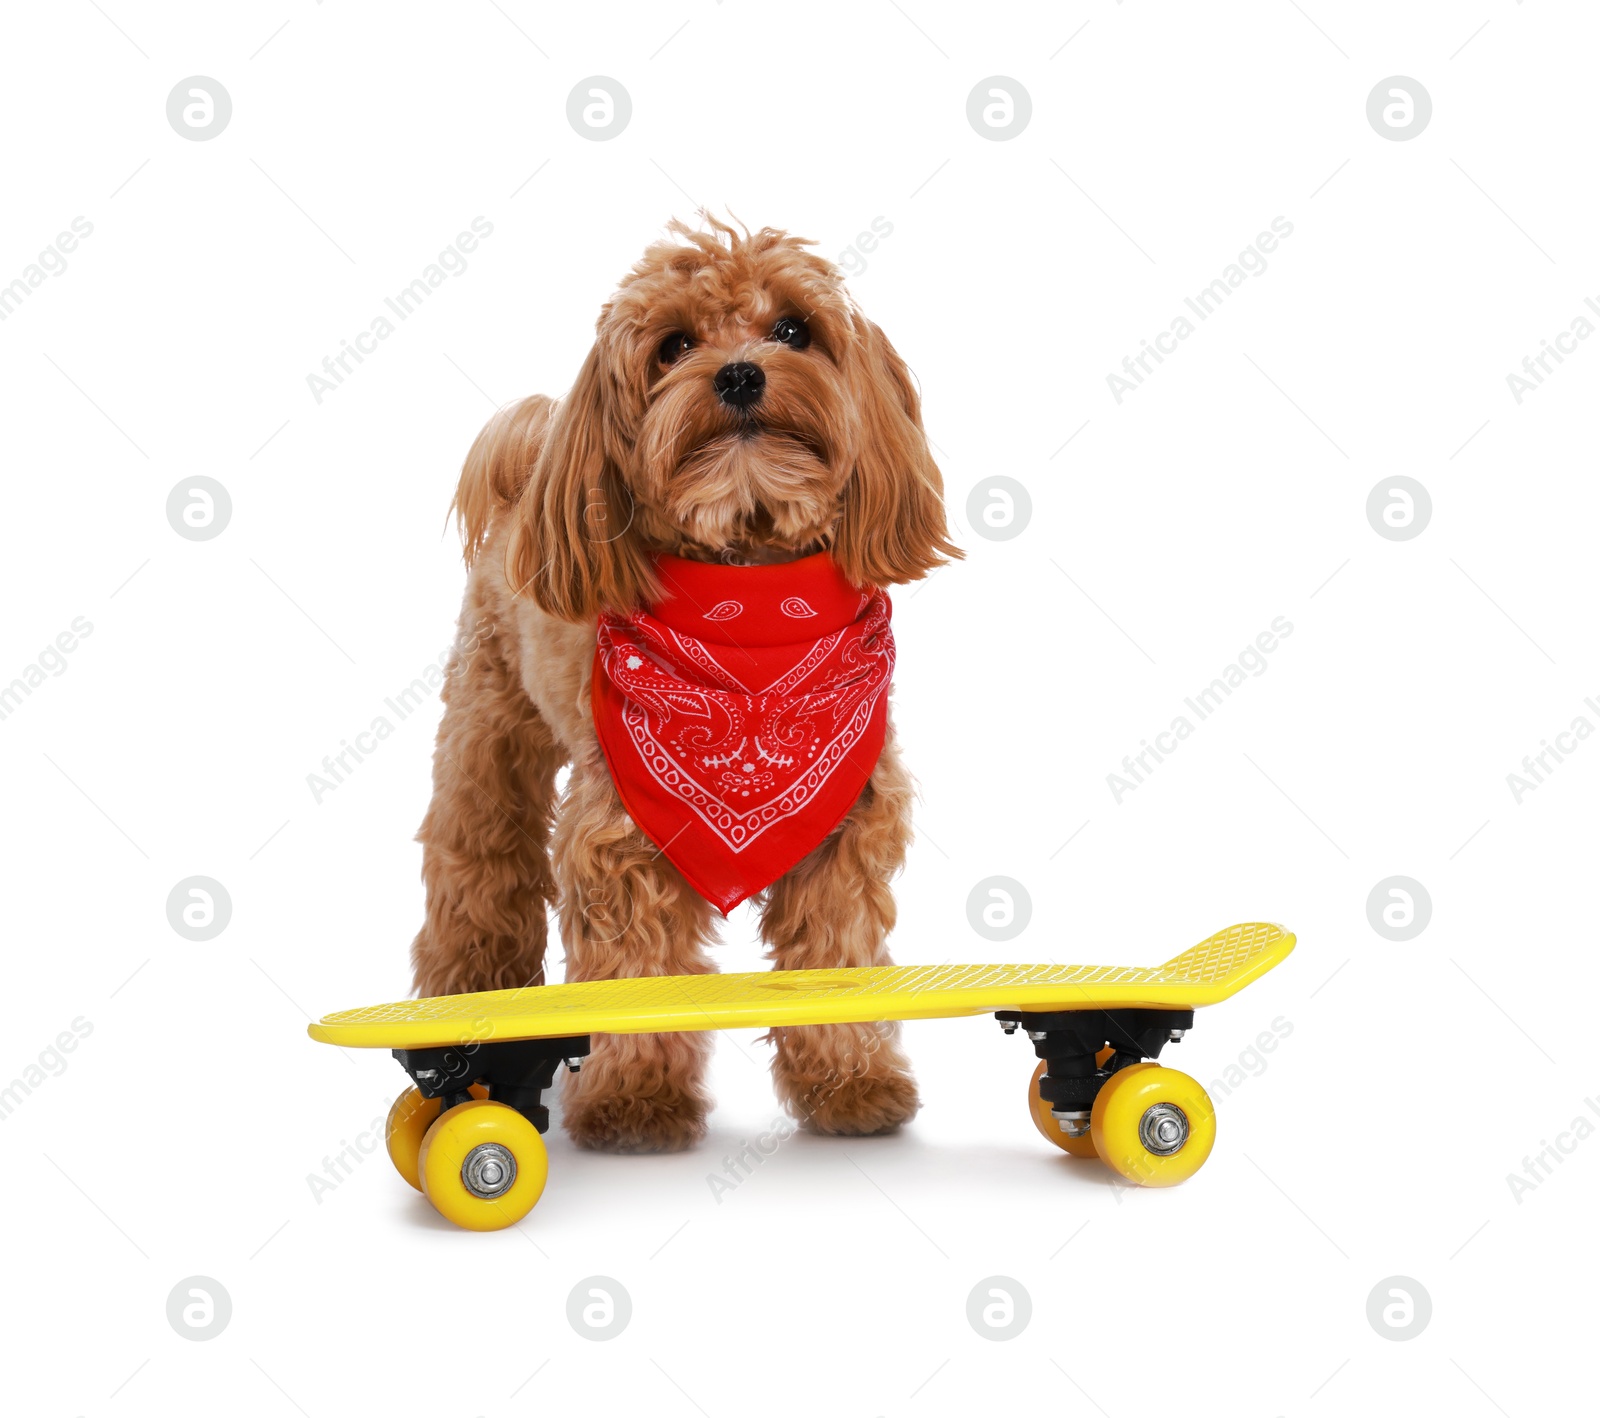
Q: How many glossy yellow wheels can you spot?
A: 4